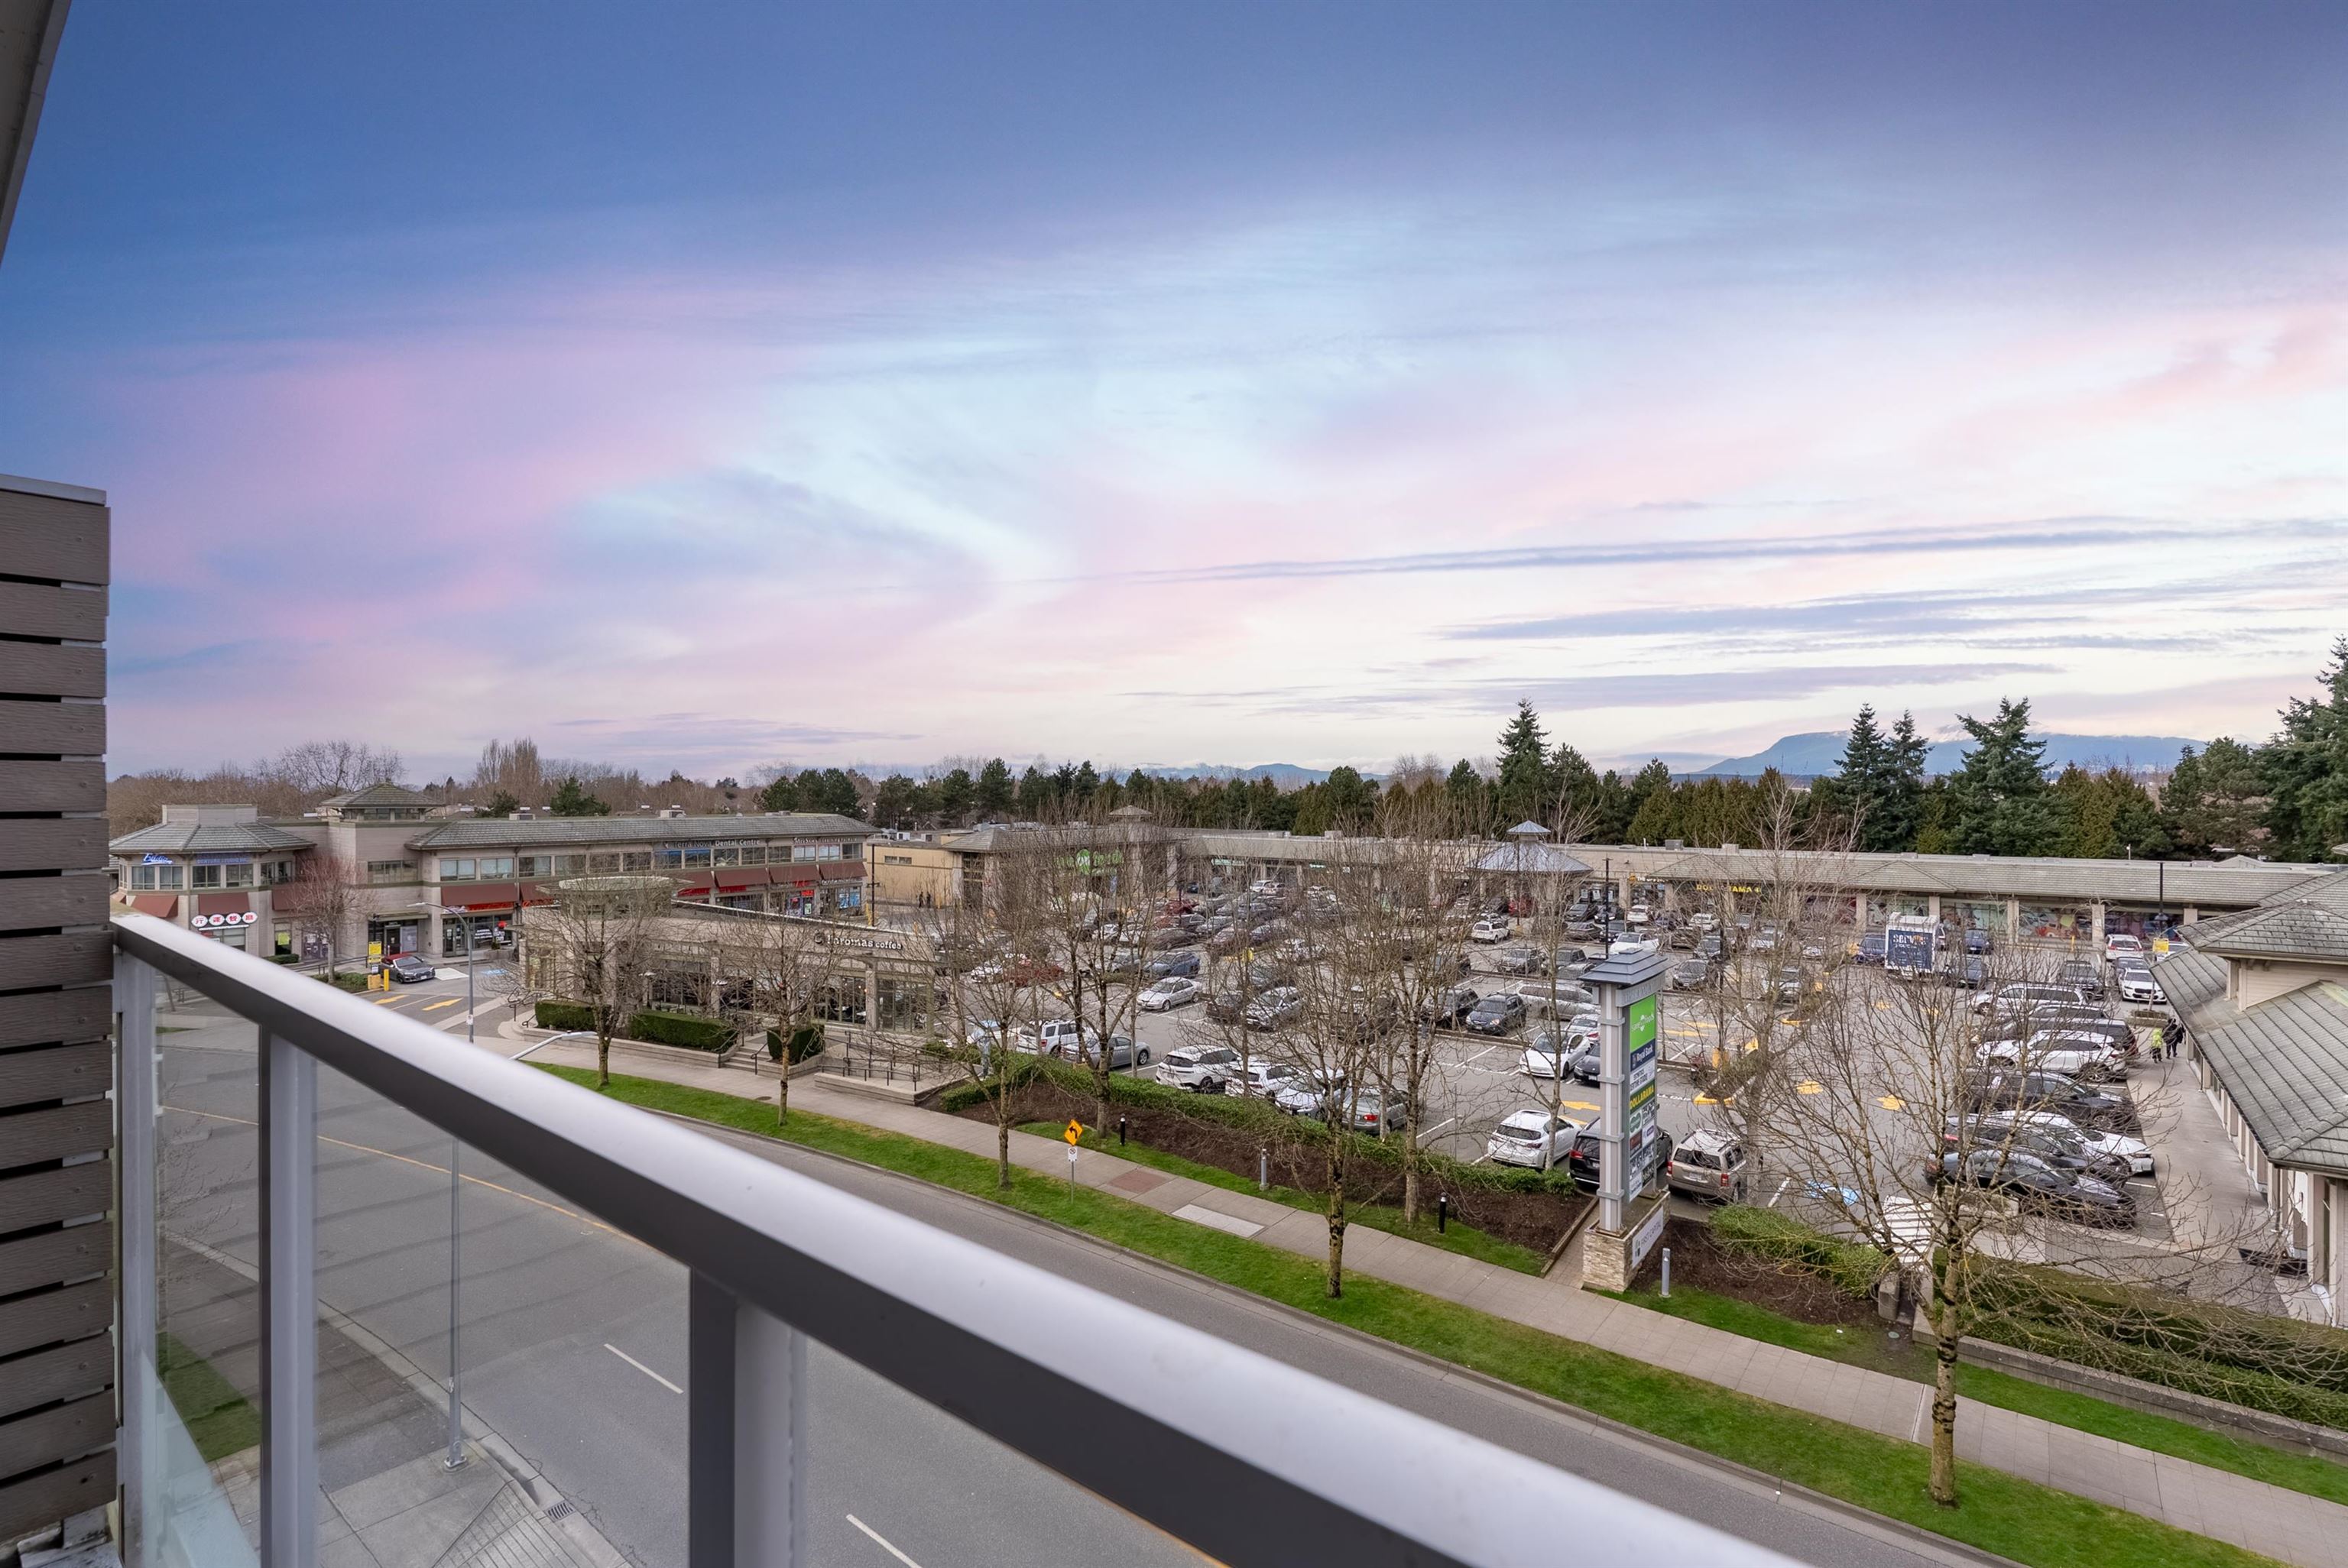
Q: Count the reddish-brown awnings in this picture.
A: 10